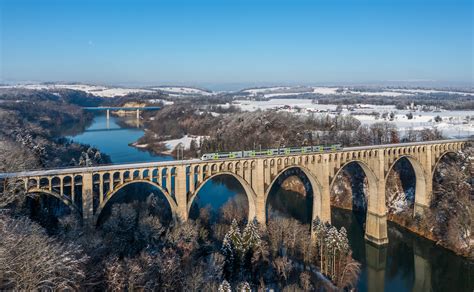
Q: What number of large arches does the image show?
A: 7